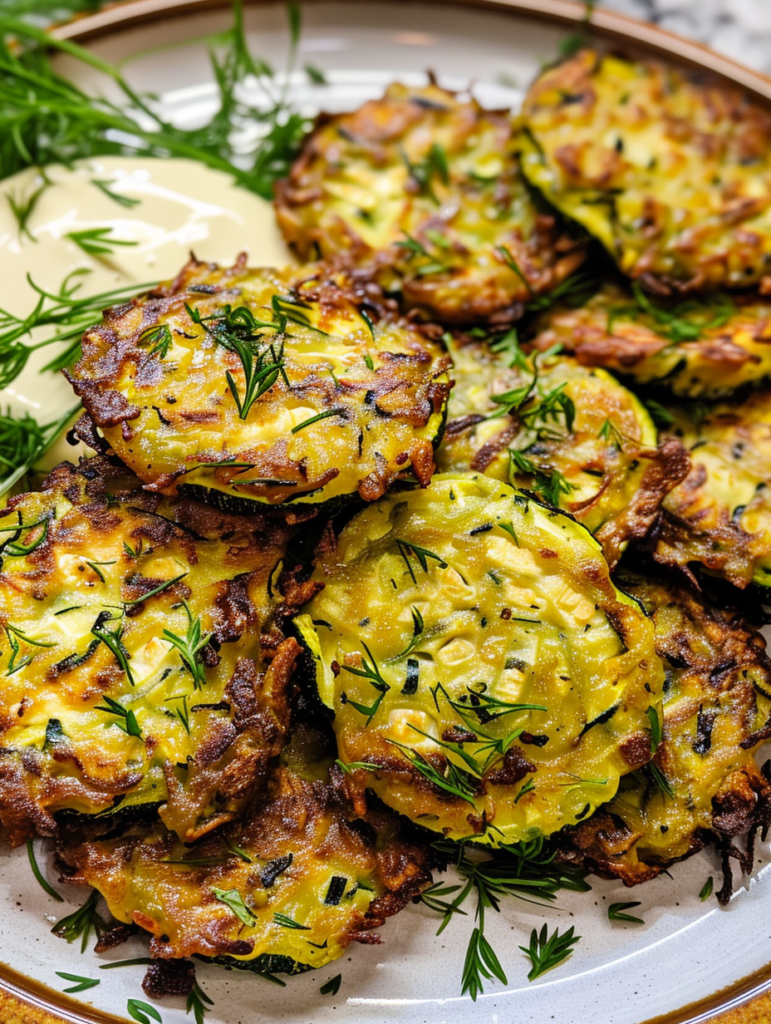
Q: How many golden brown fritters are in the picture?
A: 10